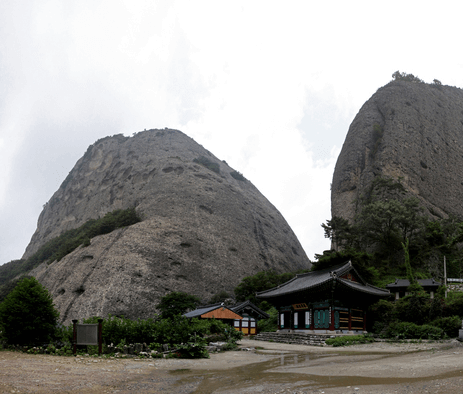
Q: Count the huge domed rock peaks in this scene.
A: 2